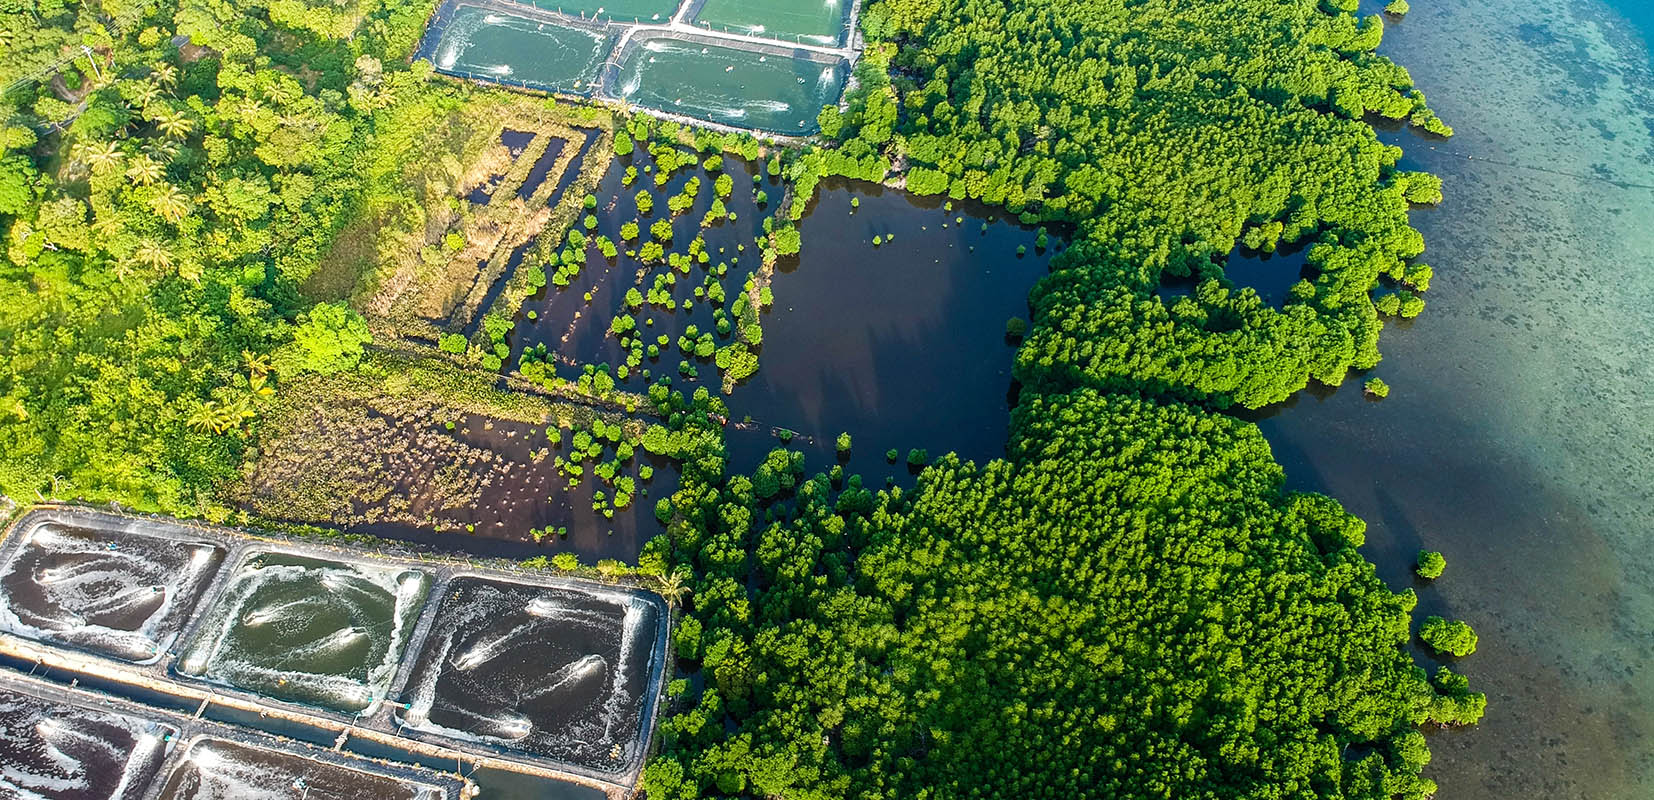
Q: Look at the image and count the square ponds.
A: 9